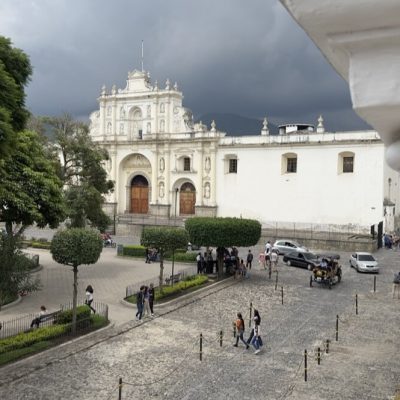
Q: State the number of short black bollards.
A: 14